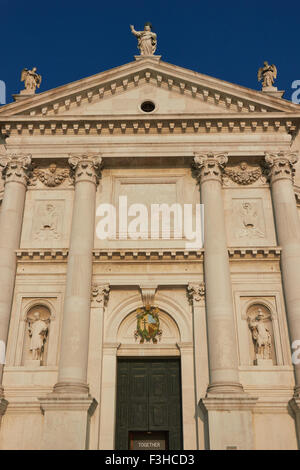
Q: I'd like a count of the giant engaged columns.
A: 4